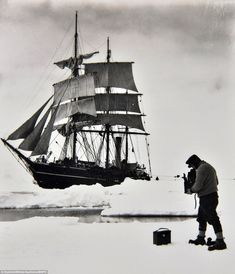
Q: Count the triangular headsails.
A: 3